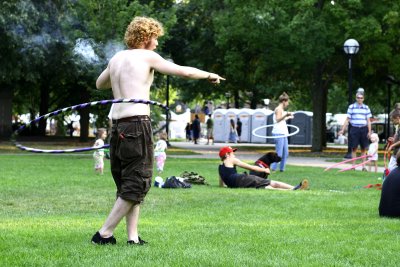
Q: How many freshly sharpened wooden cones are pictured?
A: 0